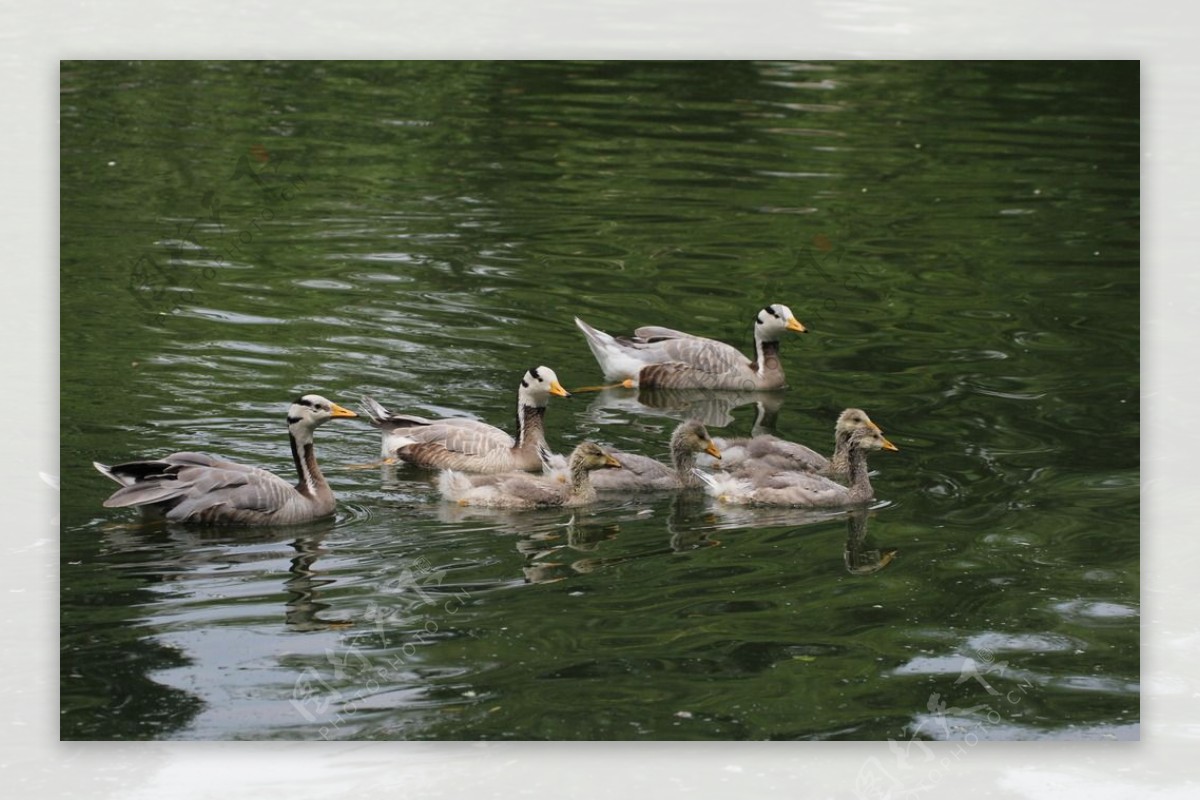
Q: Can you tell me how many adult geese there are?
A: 3